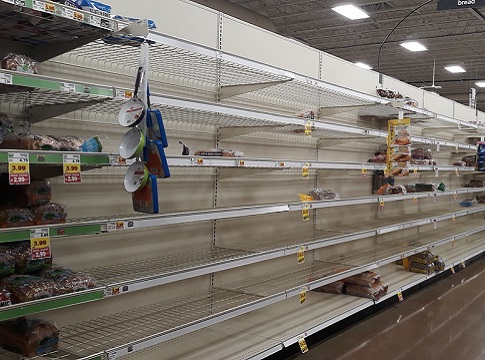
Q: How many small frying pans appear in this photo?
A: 3